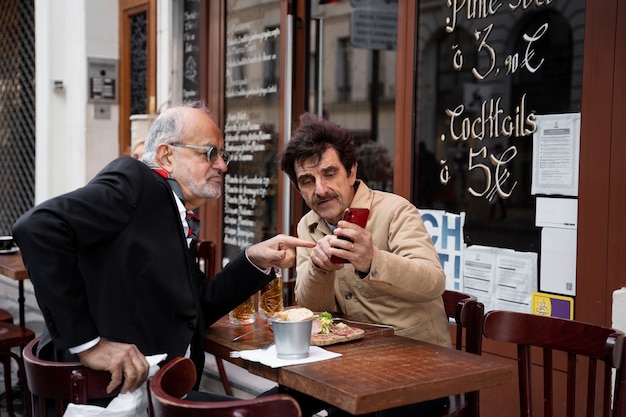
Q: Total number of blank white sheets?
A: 2